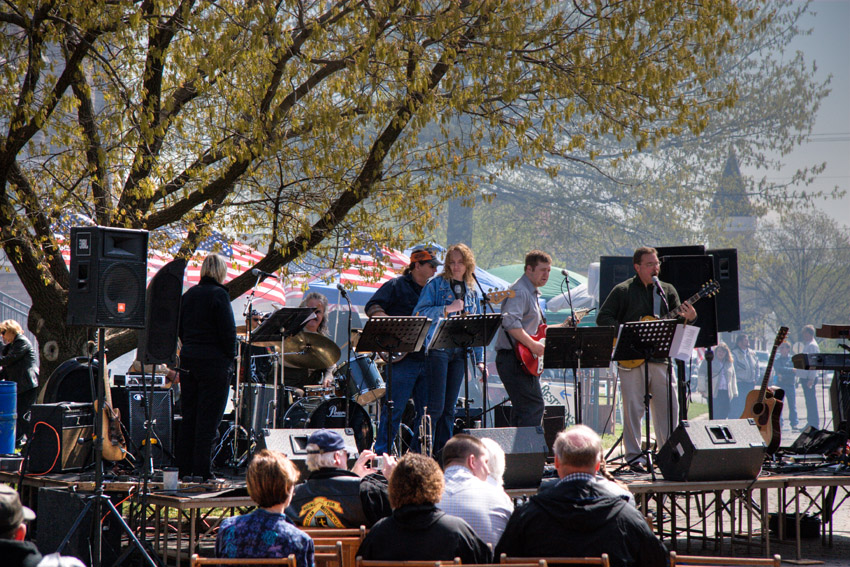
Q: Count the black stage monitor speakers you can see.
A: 3